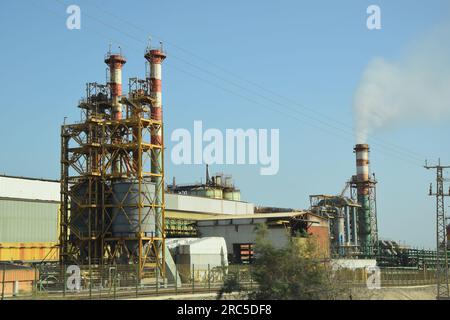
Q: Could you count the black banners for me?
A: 1